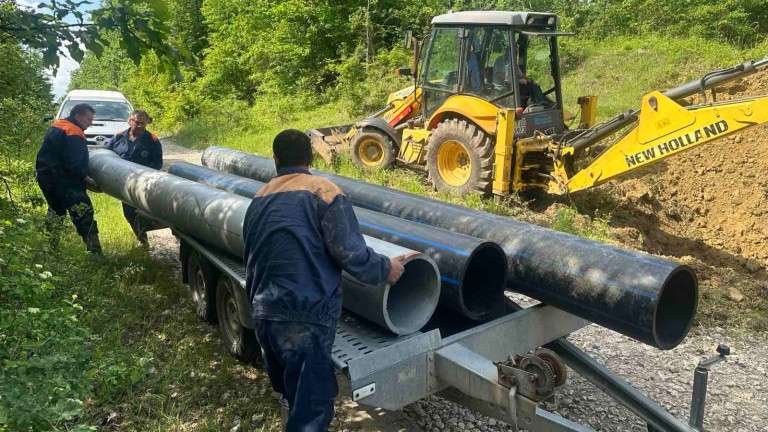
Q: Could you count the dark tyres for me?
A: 4